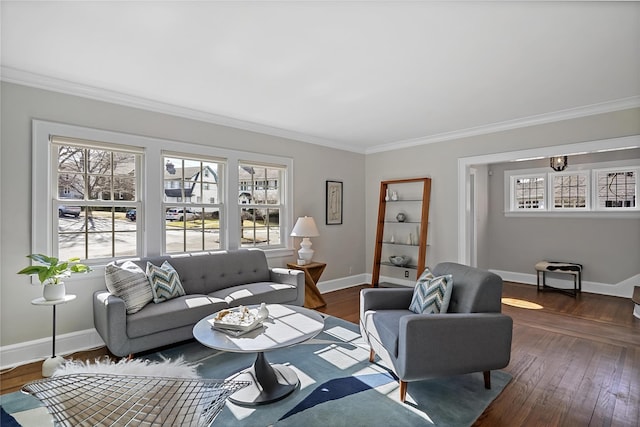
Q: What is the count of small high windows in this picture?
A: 3